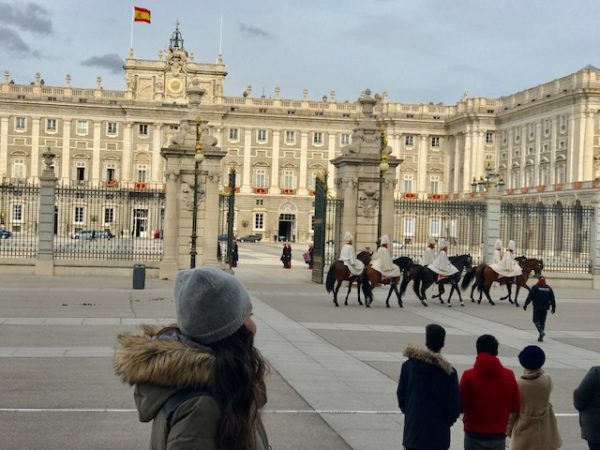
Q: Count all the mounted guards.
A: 6